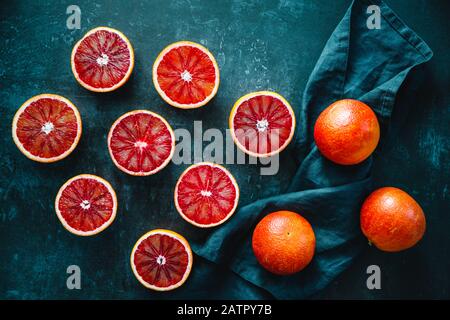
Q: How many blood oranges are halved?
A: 8